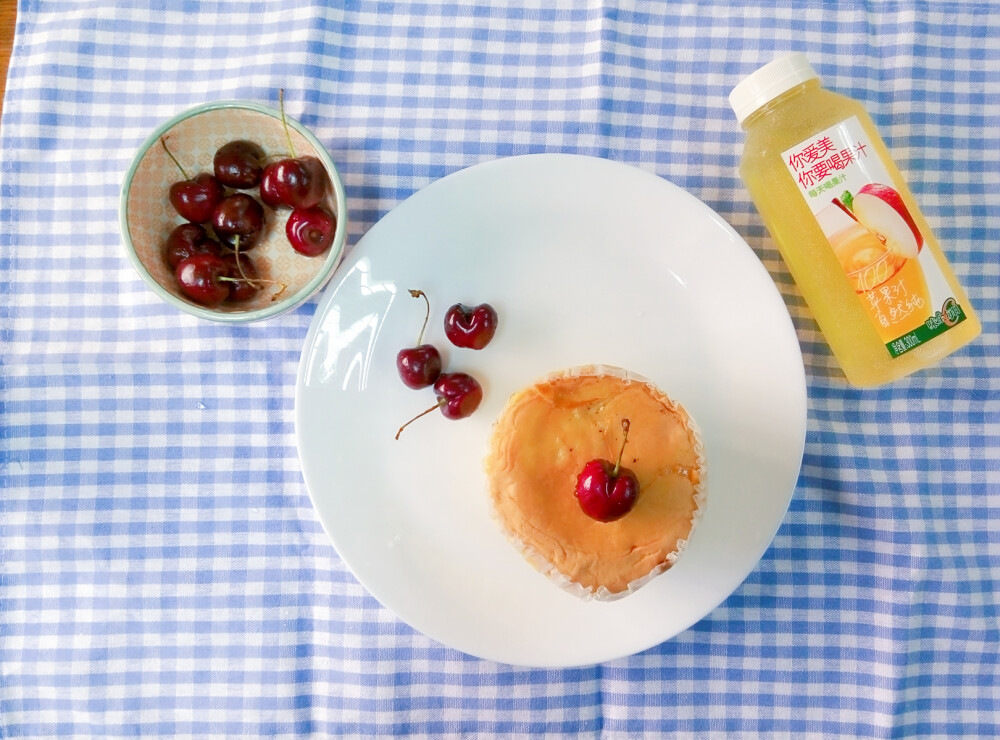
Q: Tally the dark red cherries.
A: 12